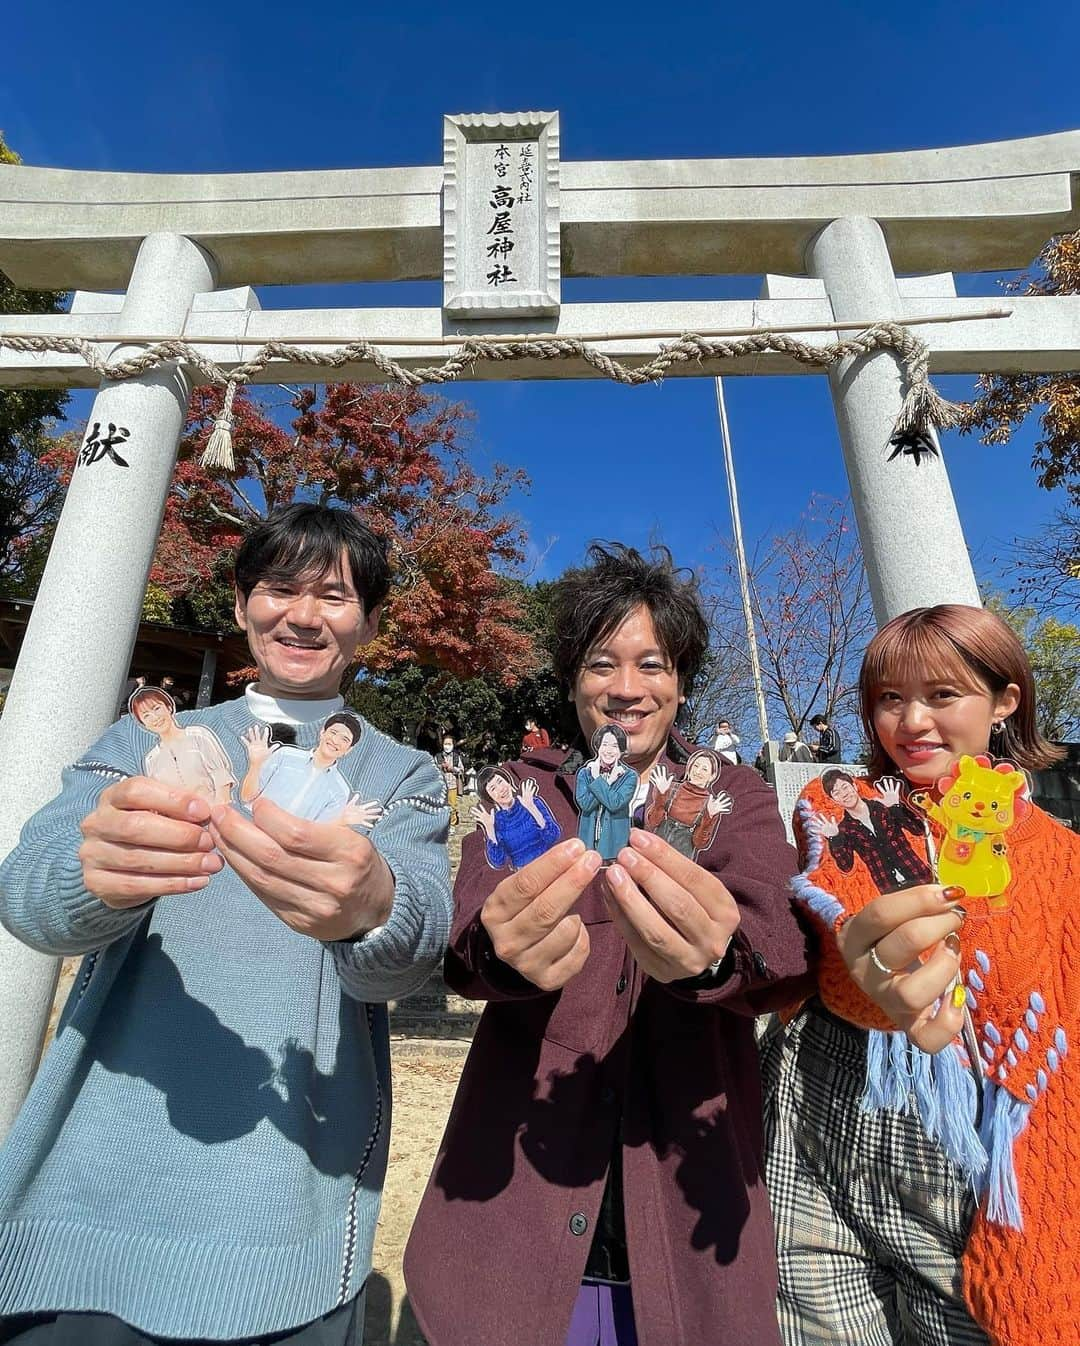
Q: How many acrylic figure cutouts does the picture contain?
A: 7